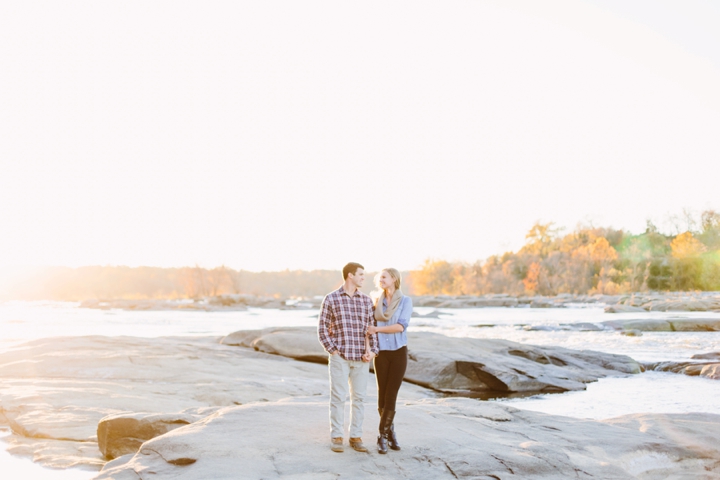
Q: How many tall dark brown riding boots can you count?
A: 2